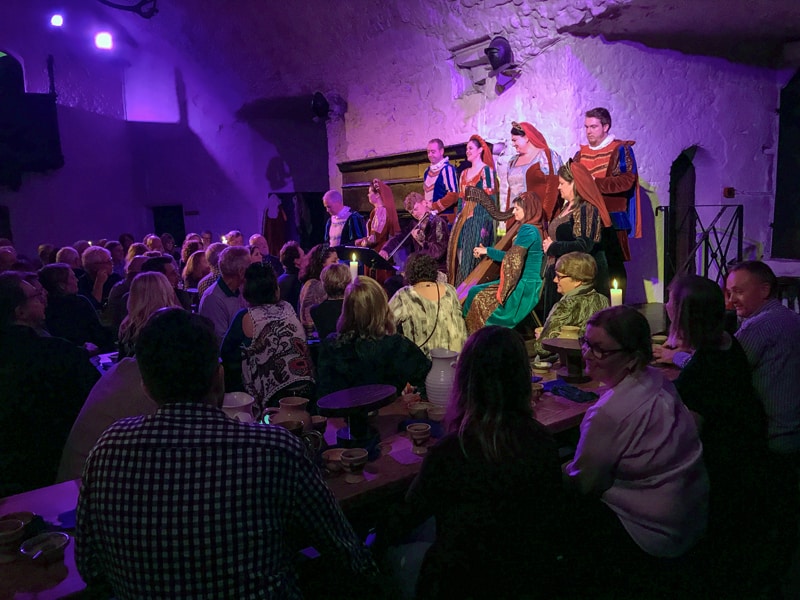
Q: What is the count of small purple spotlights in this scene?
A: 2